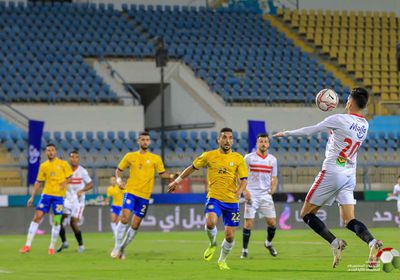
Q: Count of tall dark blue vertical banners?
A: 2